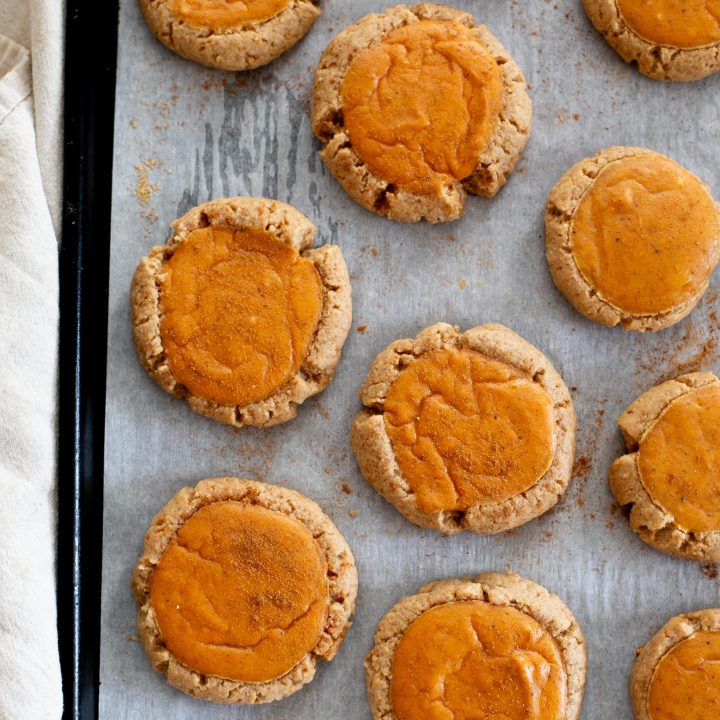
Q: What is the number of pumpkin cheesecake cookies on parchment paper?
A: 10